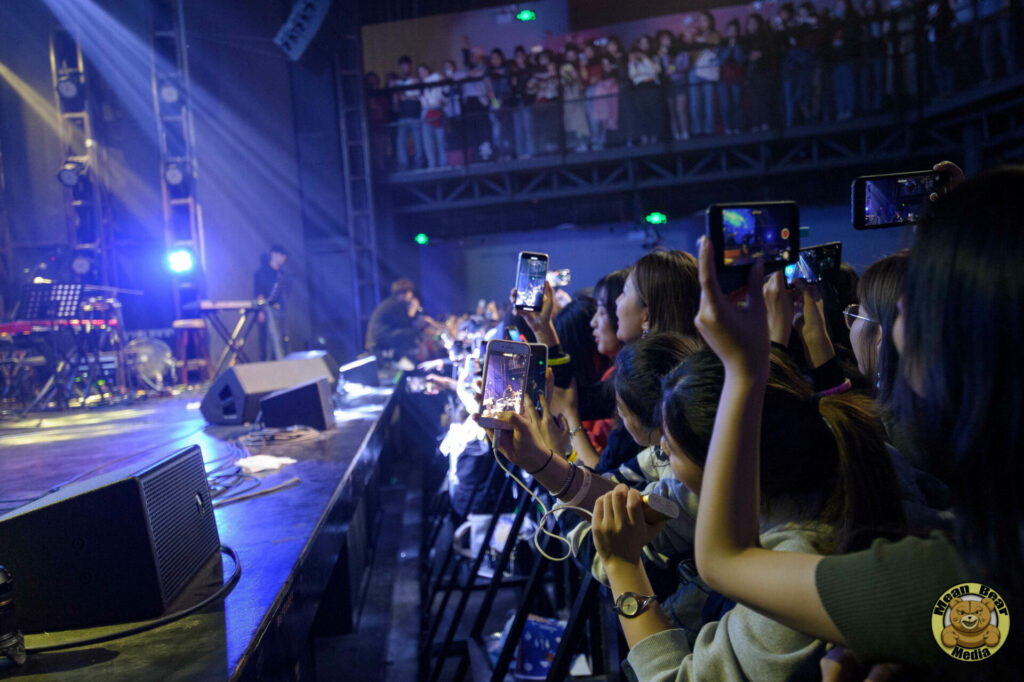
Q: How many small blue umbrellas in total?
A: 0